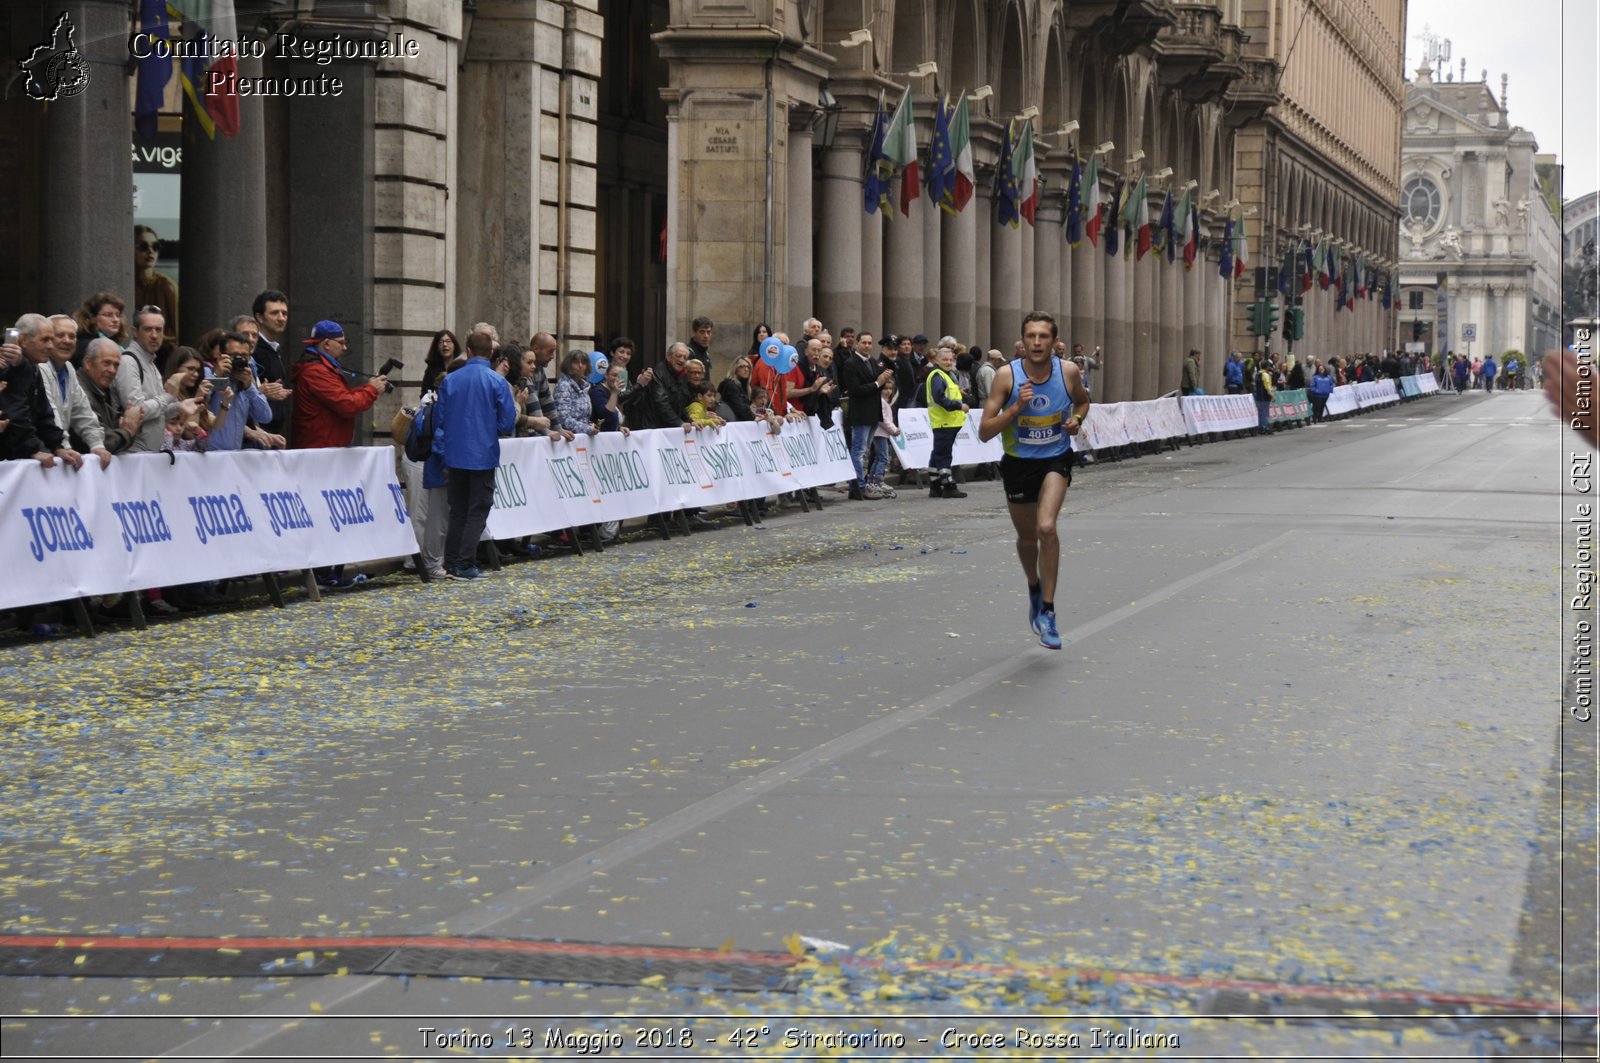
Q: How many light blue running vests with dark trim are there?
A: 1